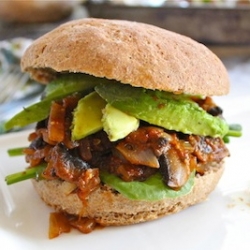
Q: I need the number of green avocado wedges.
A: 3